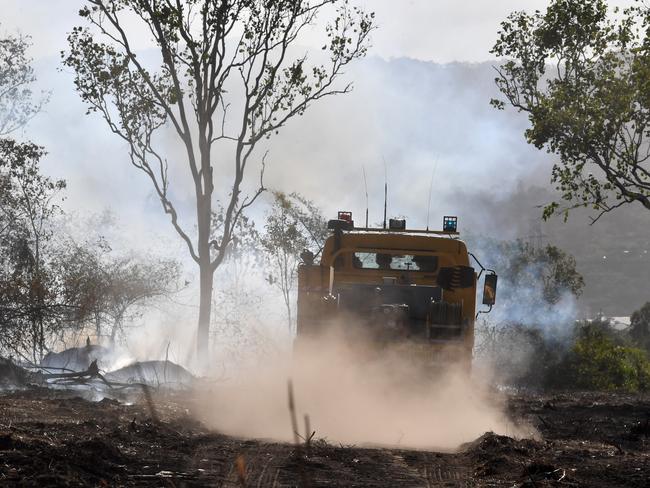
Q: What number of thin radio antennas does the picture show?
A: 3